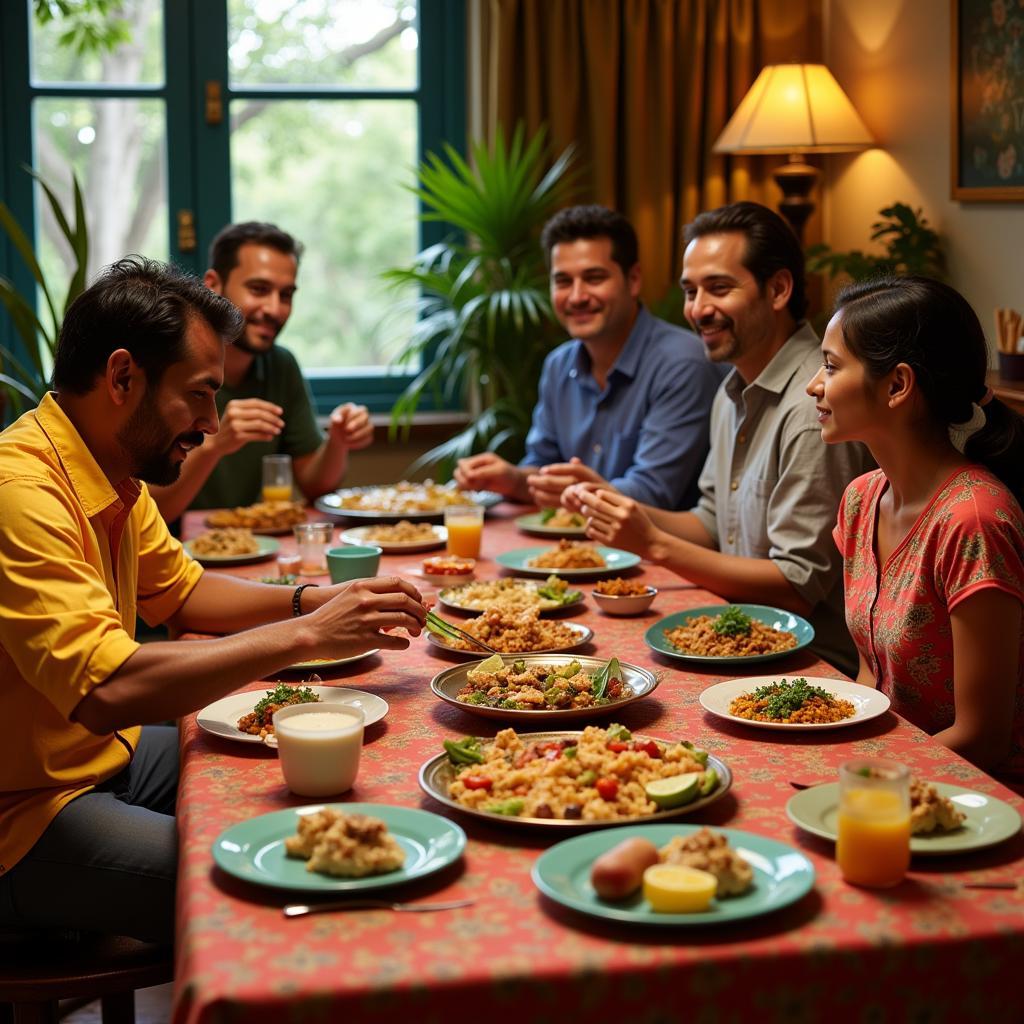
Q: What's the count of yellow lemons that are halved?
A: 1